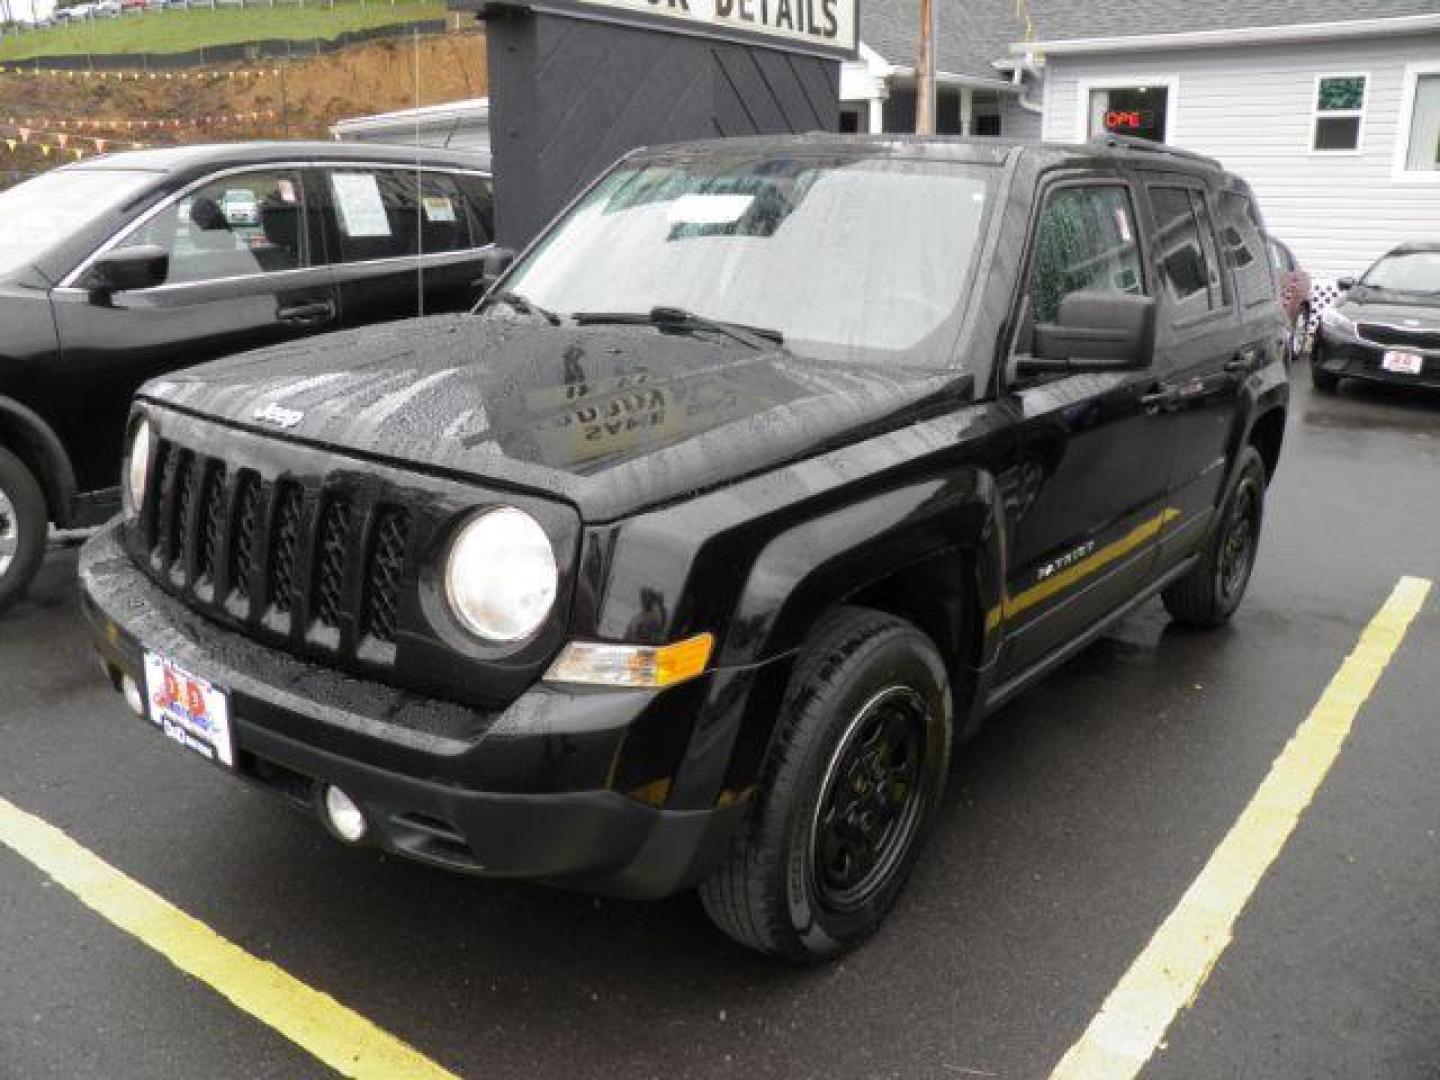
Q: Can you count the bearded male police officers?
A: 0